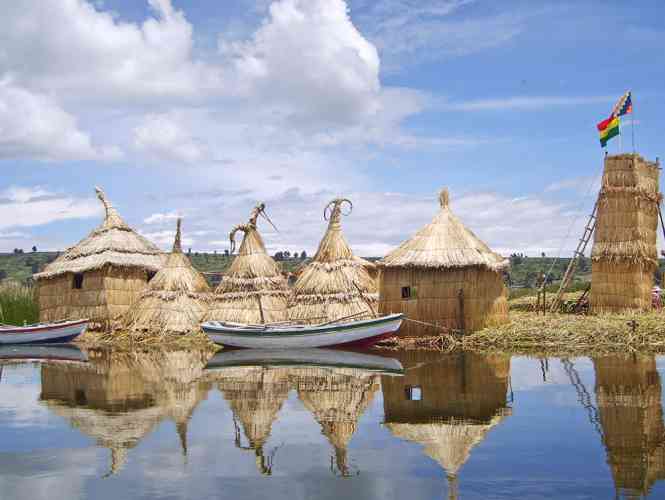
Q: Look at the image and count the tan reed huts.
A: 5